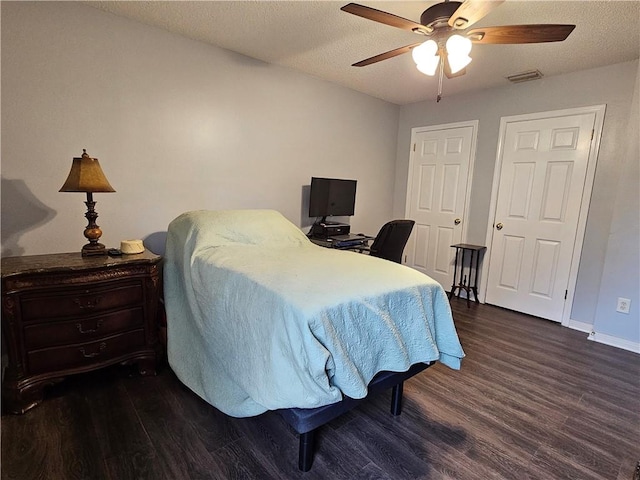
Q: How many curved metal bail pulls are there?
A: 3